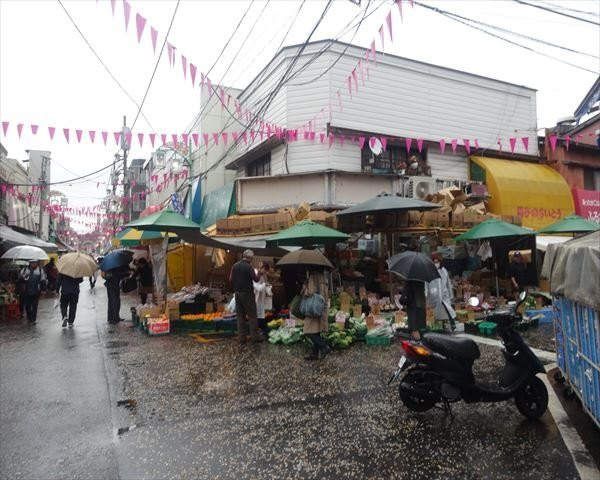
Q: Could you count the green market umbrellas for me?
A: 4